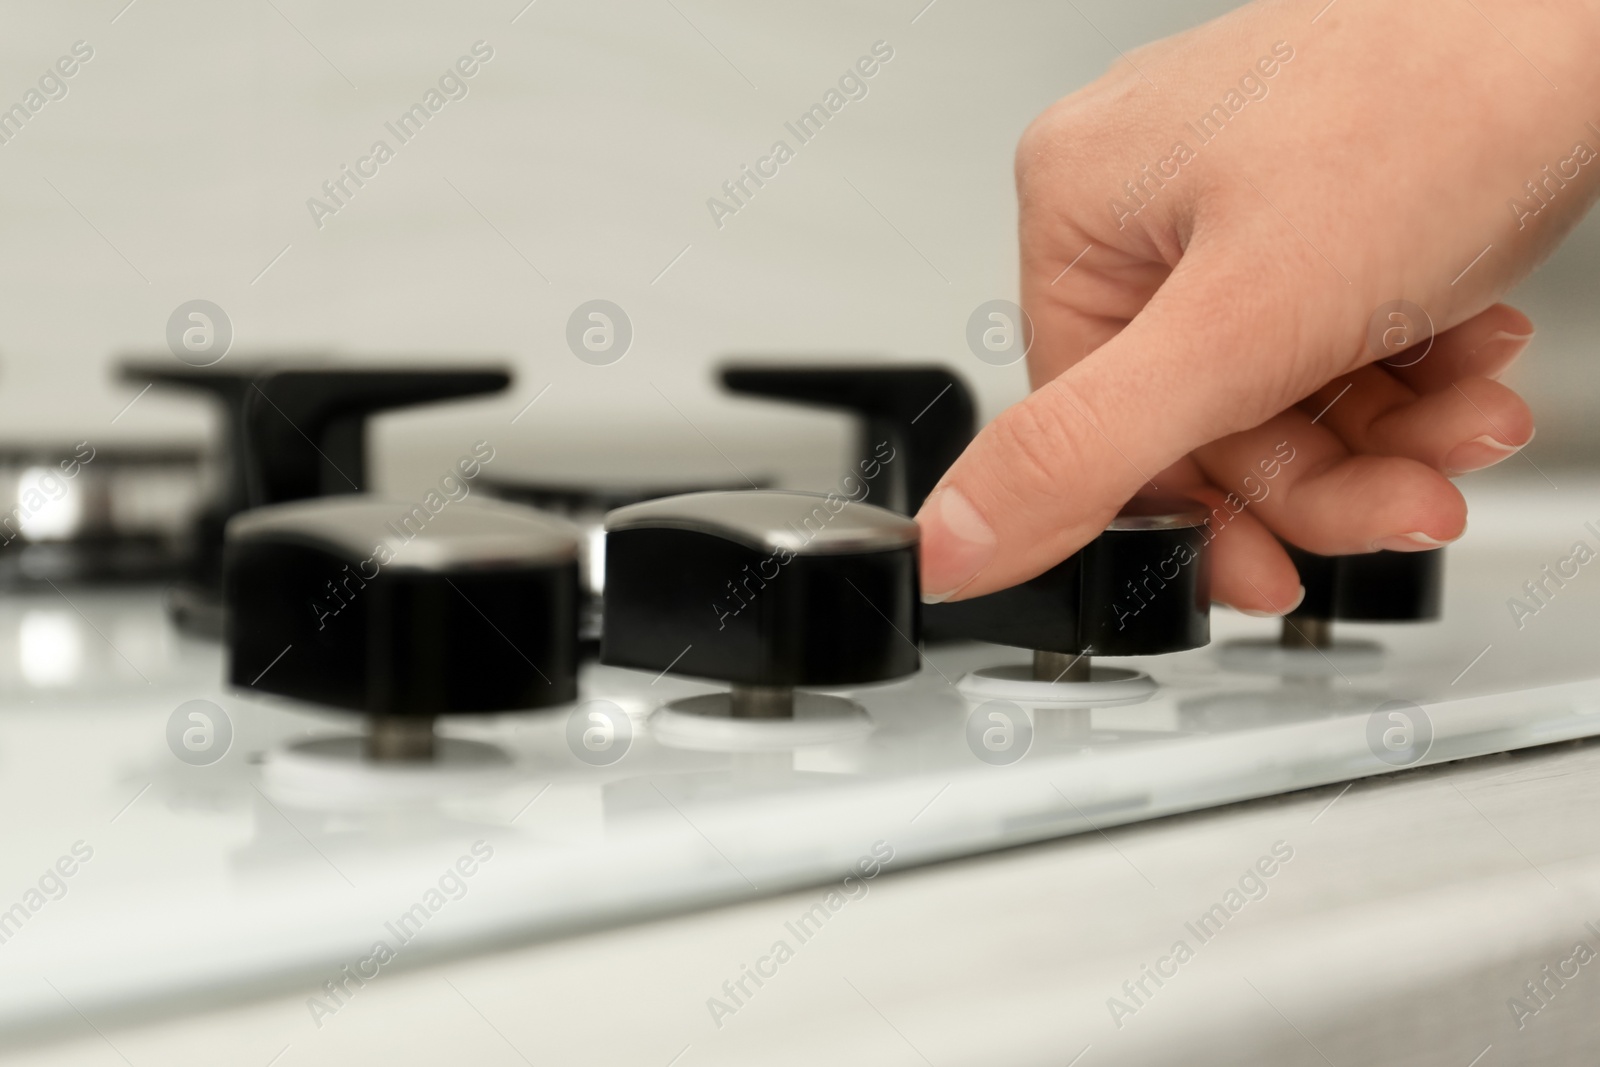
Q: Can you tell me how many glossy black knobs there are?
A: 4